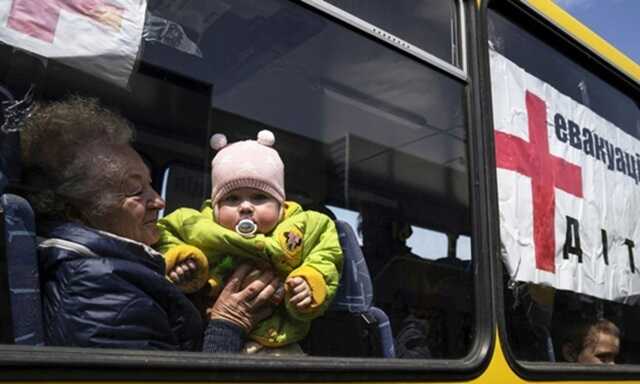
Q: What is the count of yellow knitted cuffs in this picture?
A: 2